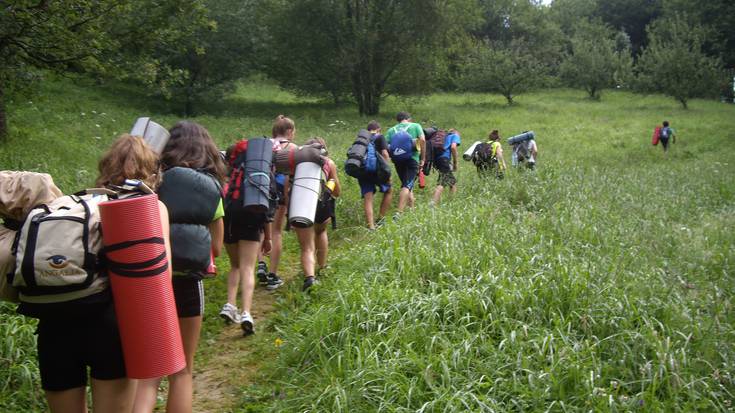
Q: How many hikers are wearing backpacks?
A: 11